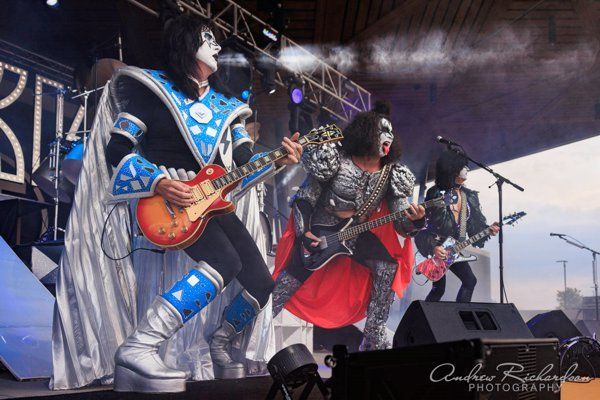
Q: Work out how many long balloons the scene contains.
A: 0